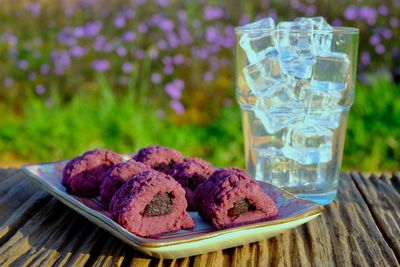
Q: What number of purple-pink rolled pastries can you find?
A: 6